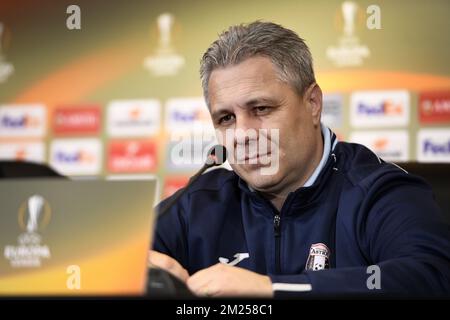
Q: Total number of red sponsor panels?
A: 4